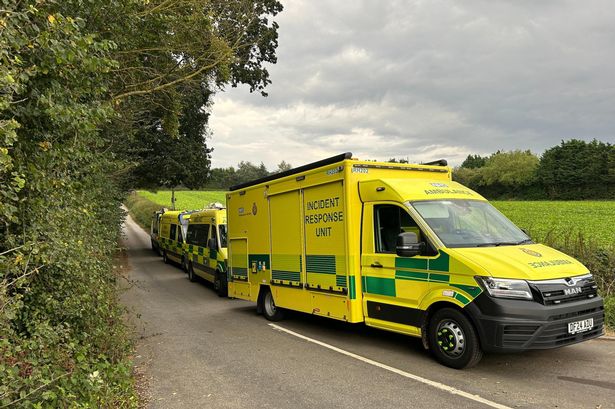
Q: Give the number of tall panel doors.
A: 2